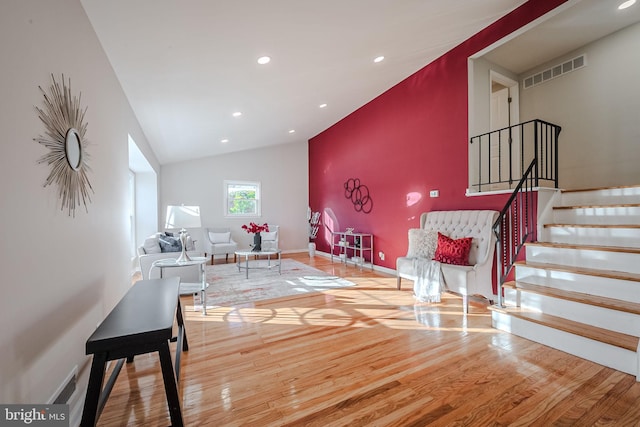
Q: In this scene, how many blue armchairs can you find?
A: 0